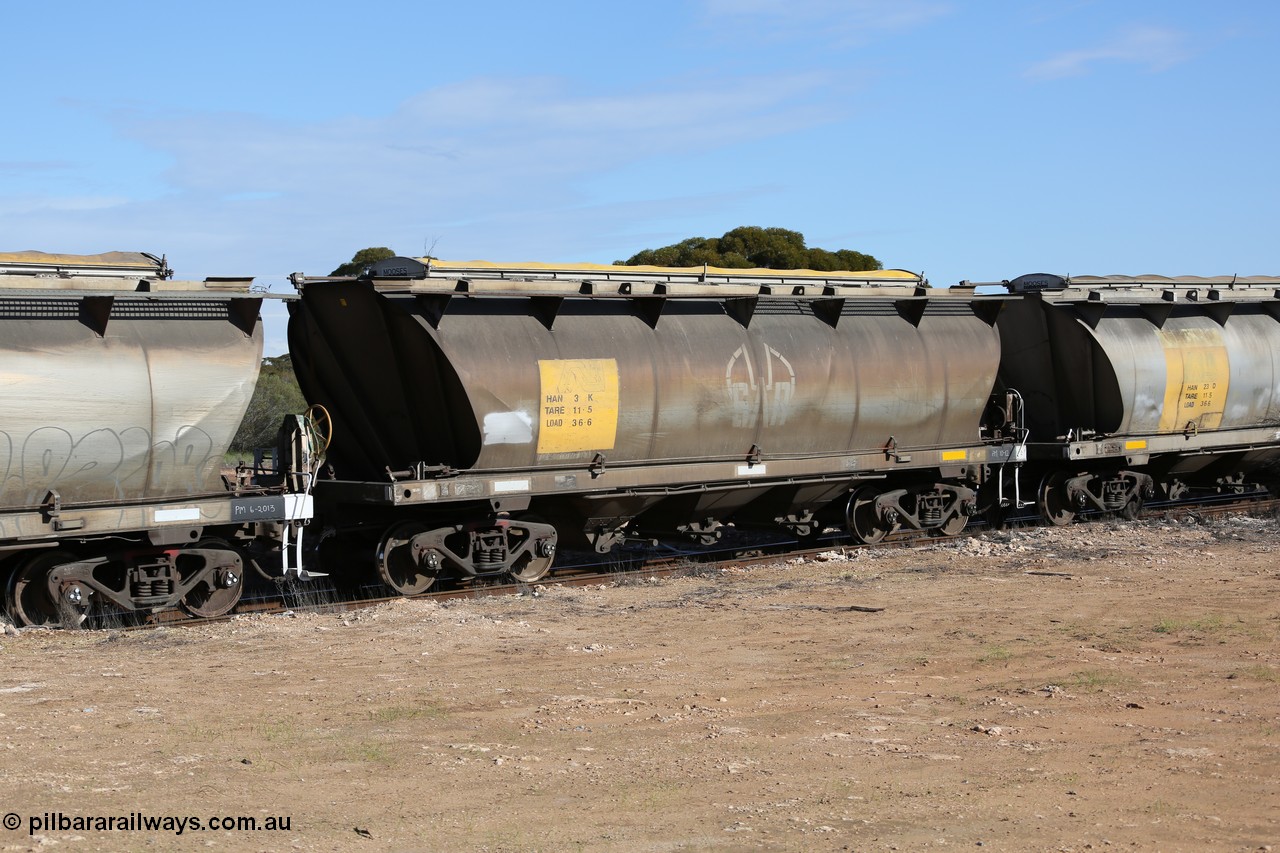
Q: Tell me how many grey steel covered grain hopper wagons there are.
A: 3